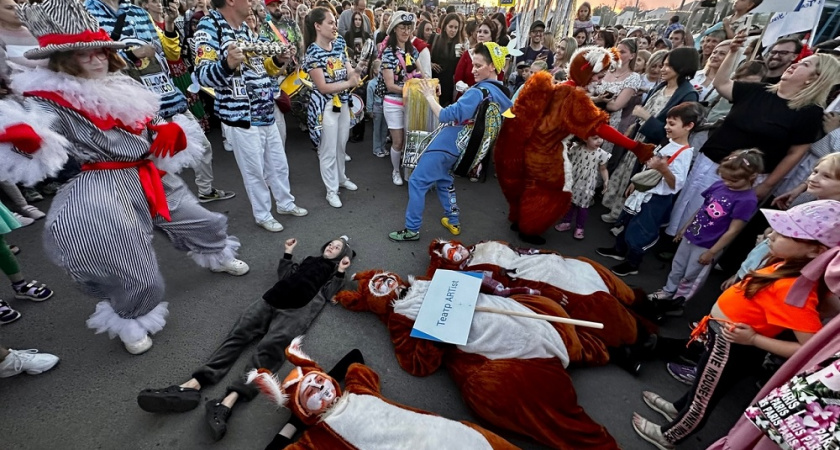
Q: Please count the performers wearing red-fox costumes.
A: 4